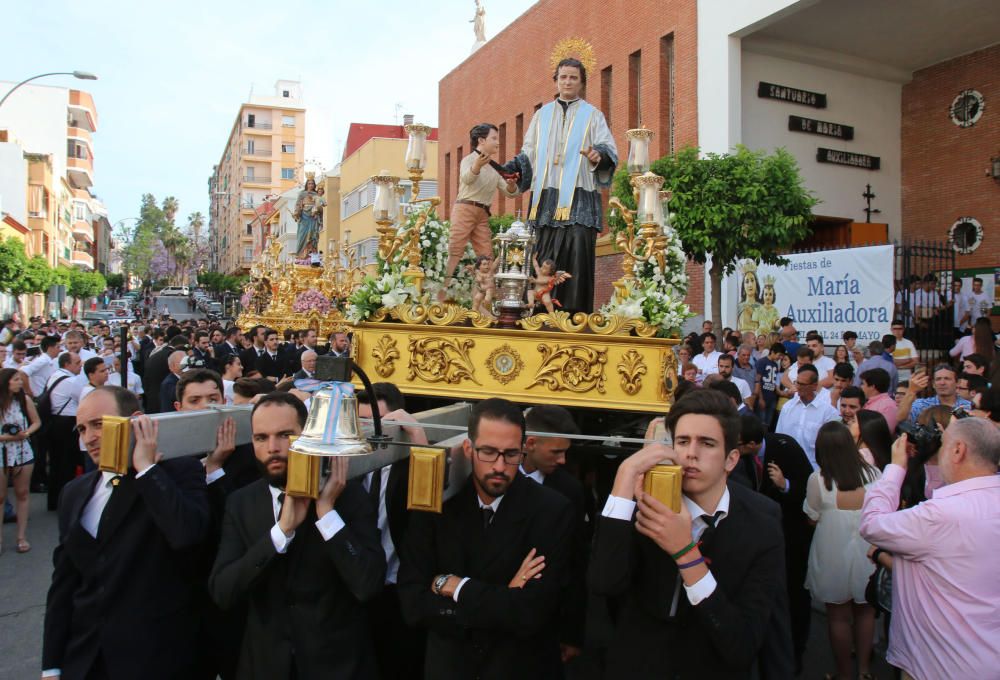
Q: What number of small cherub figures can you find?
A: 2